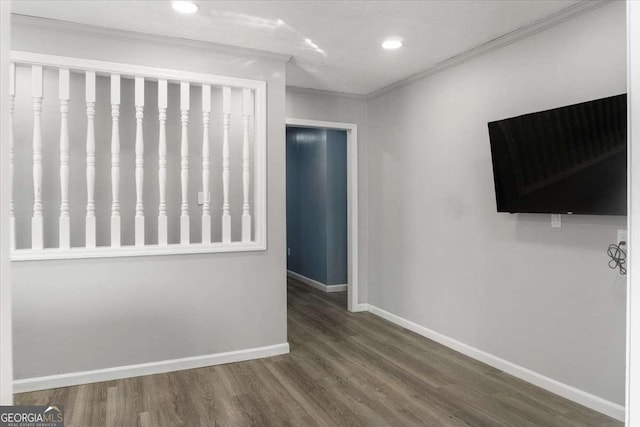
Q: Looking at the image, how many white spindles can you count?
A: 11